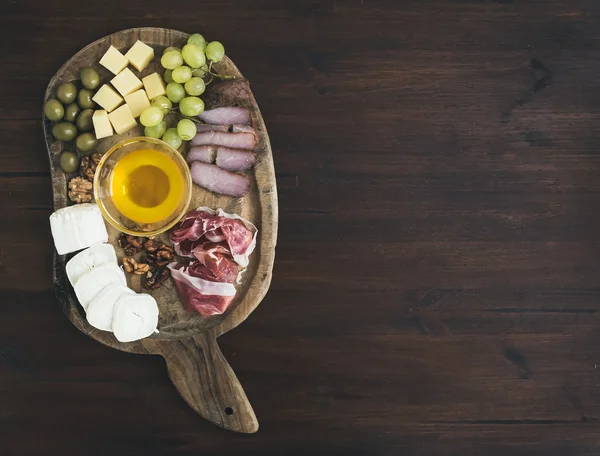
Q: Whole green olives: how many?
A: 9